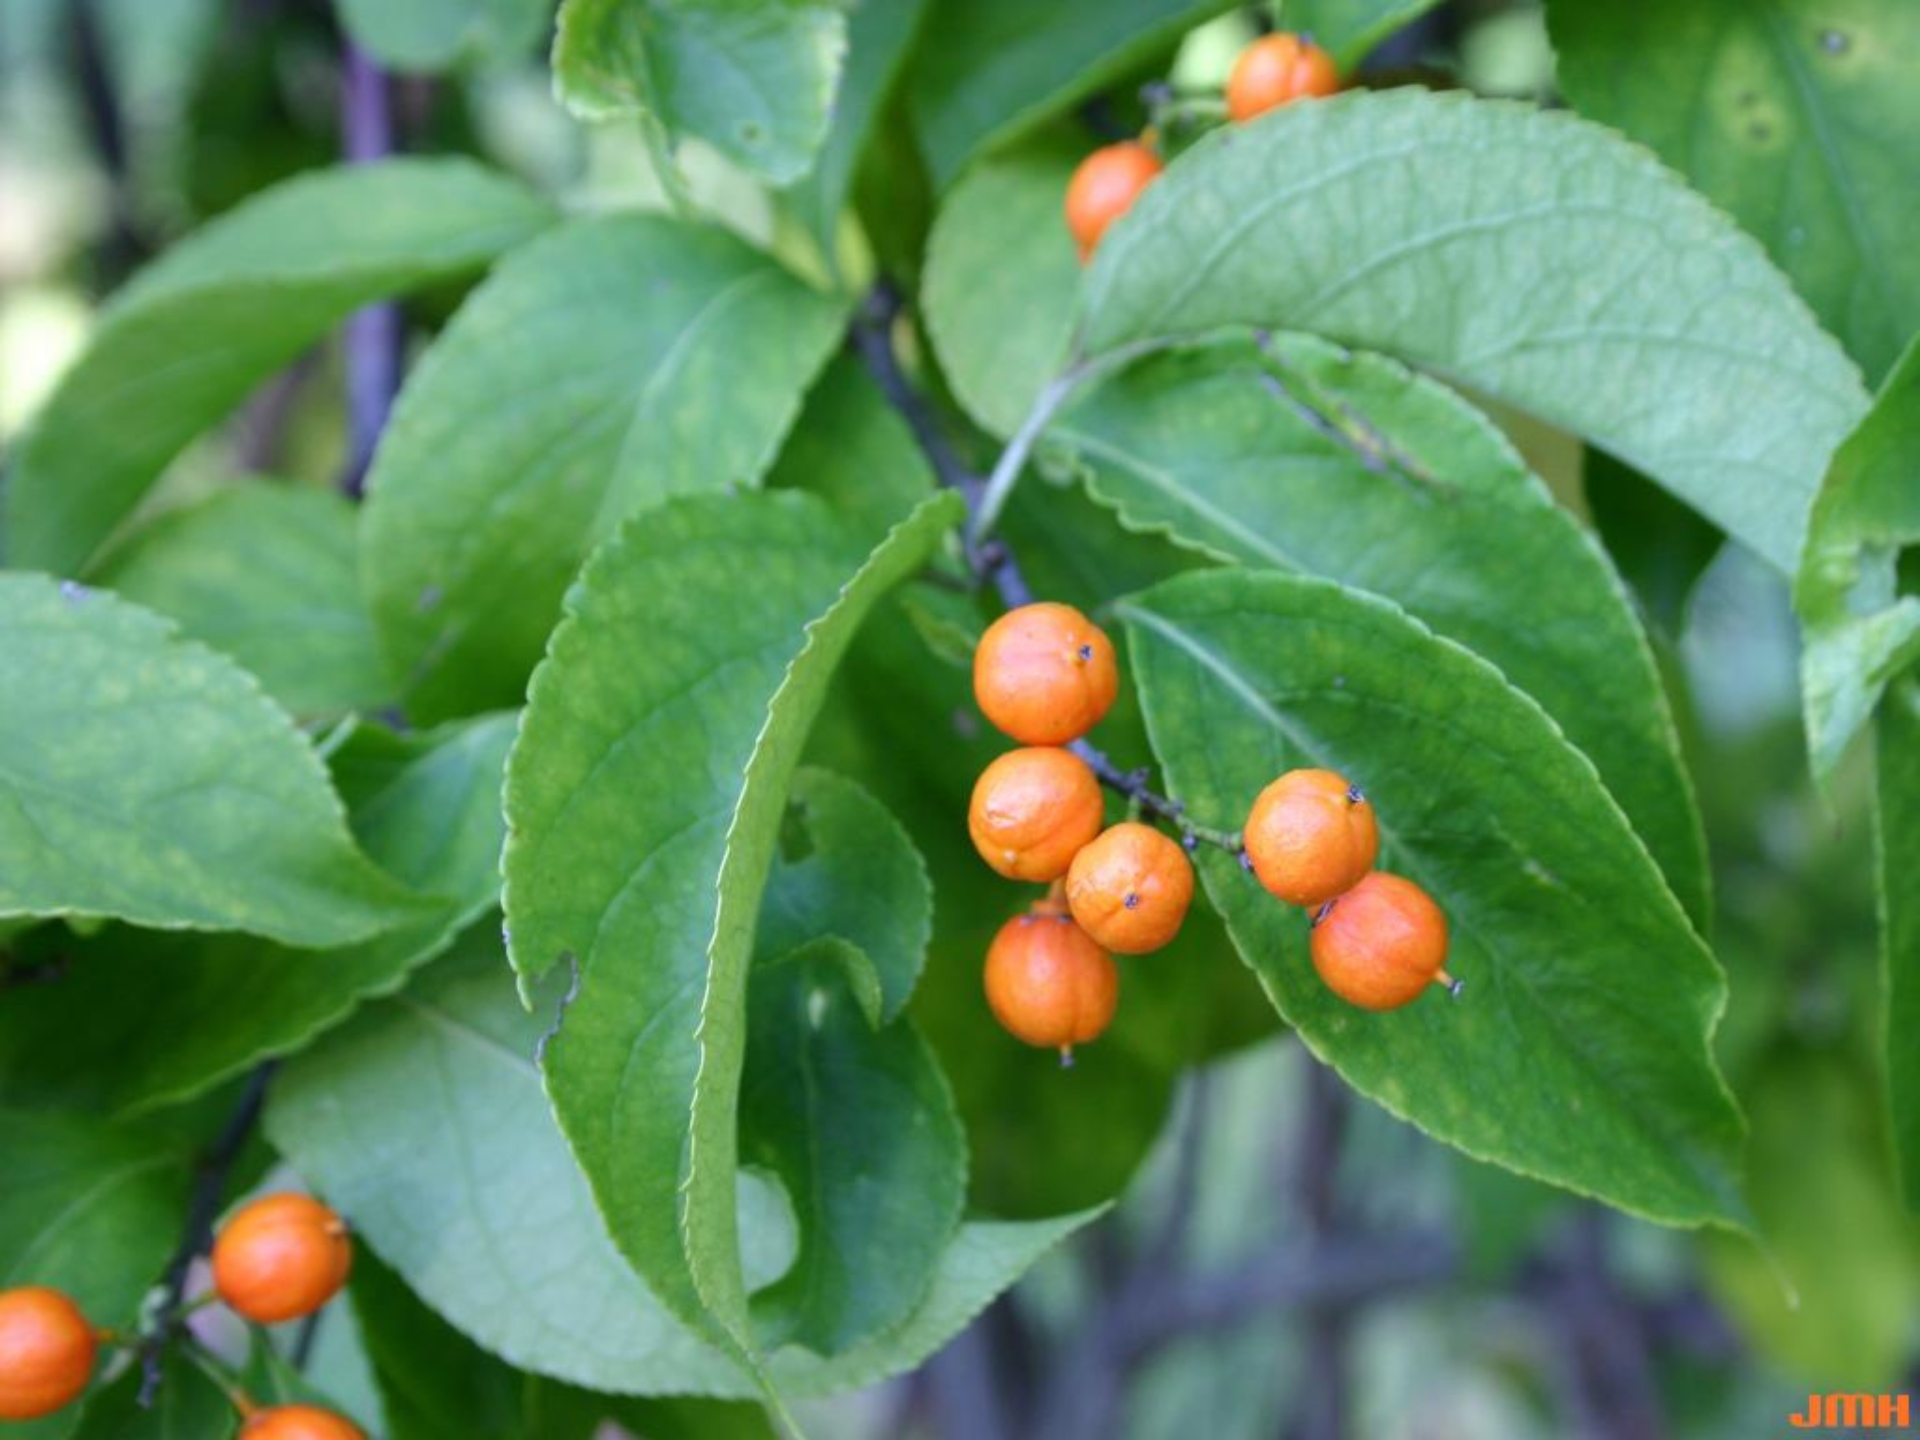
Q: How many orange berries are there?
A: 11